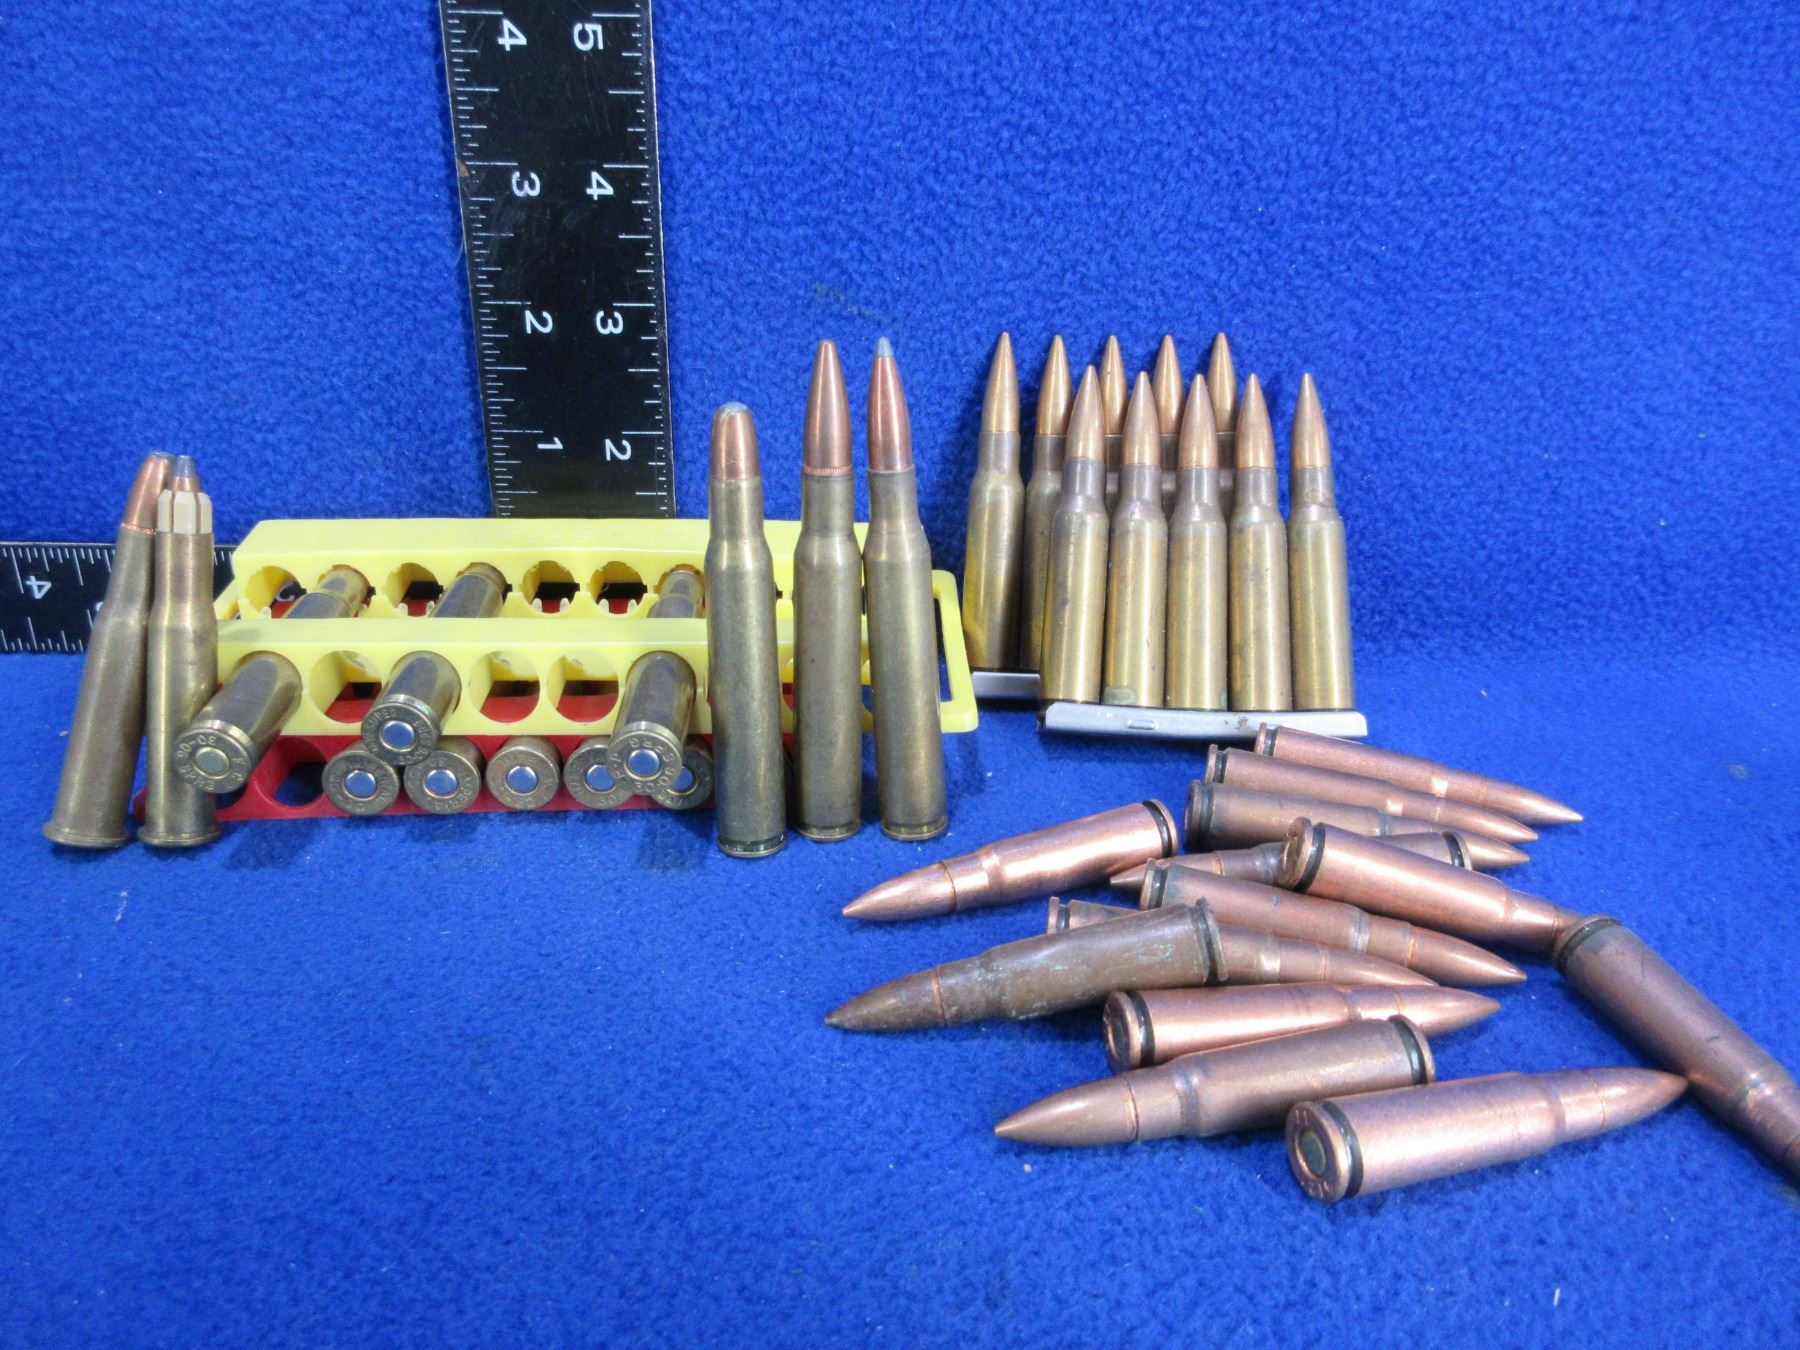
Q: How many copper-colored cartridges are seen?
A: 13